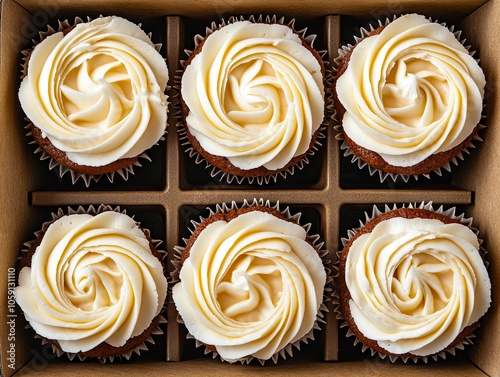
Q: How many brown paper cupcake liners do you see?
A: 6